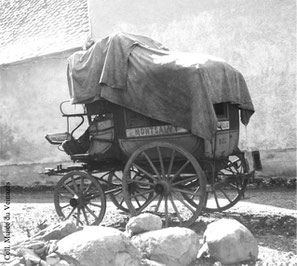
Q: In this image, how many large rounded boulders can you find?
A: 4